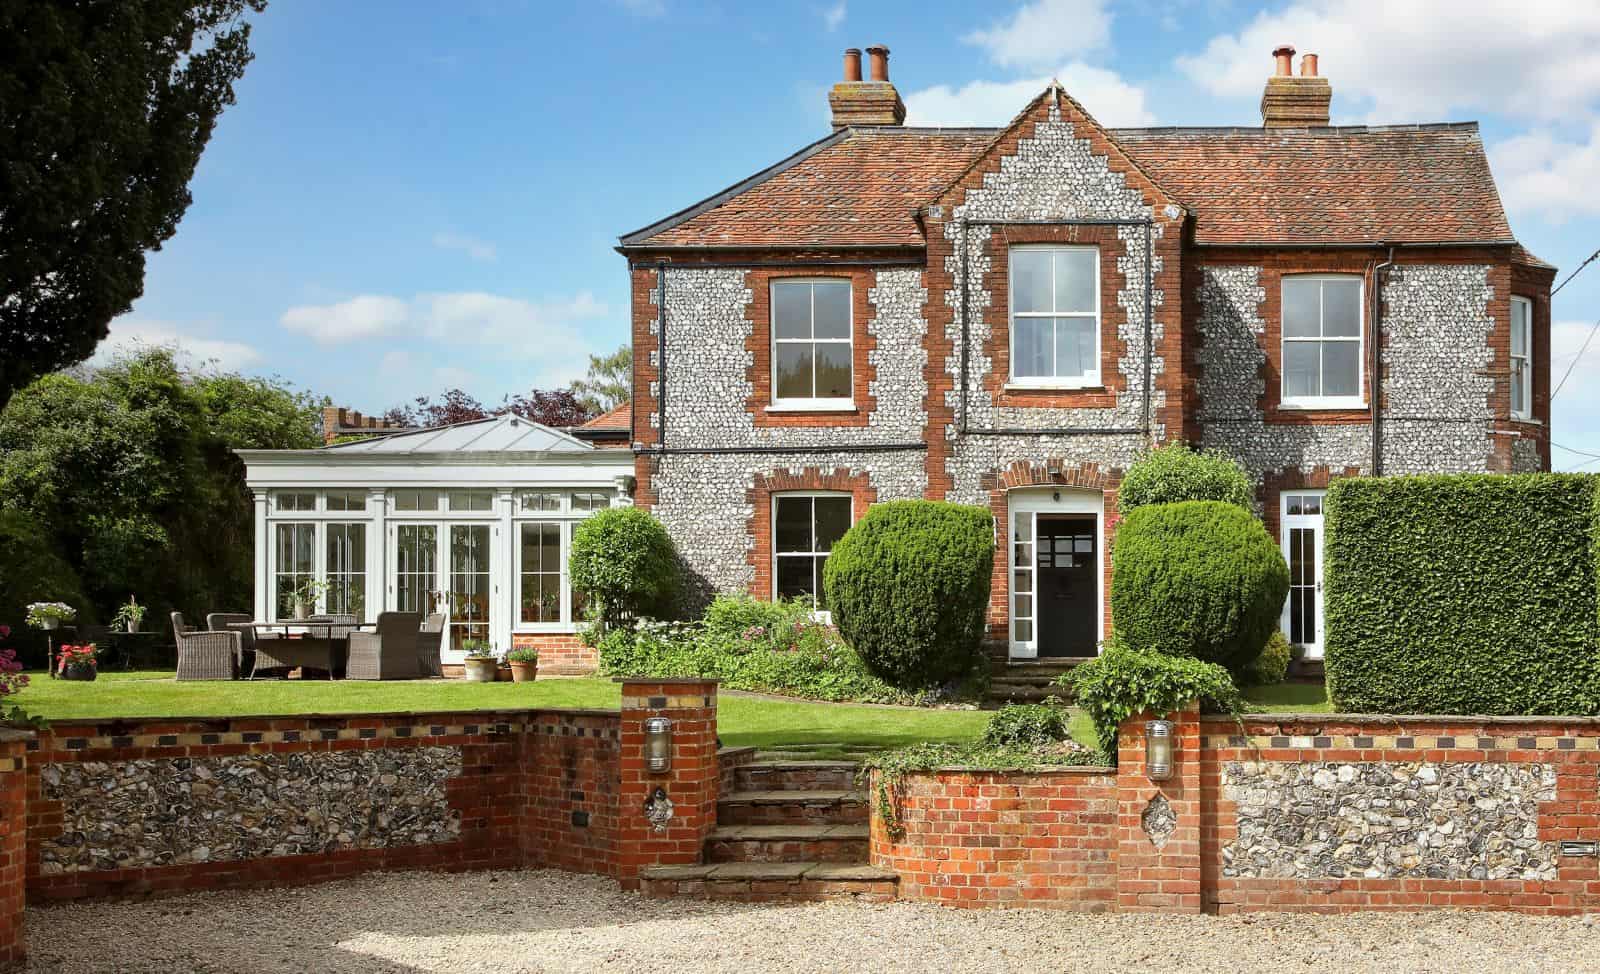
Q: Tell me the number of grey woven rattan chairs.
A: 5